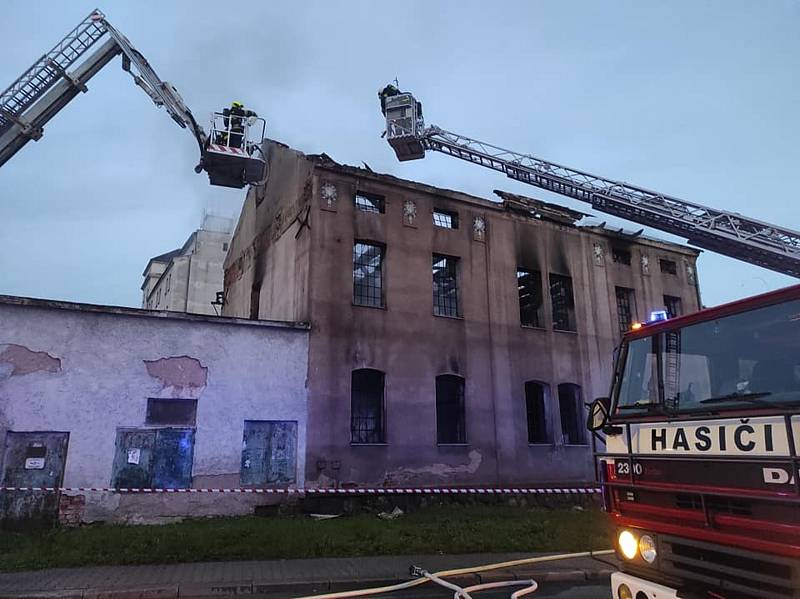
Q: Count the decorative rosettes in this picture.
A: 6